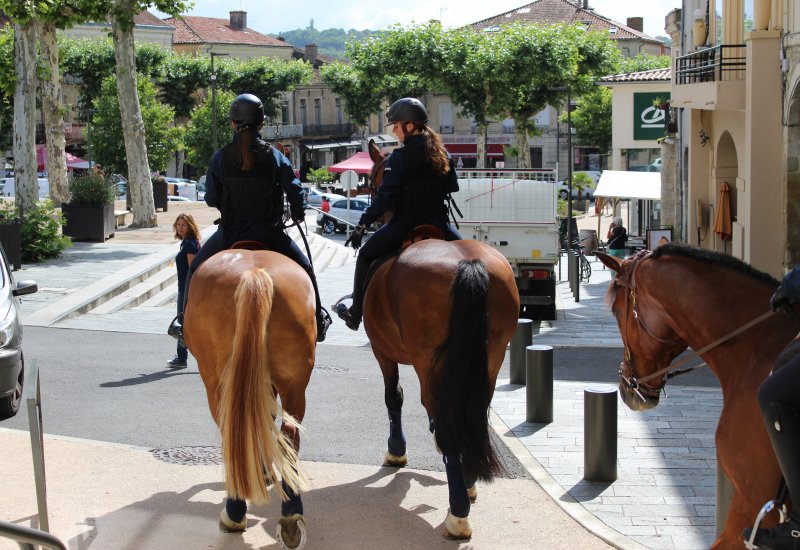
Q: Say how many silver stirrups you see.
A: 2